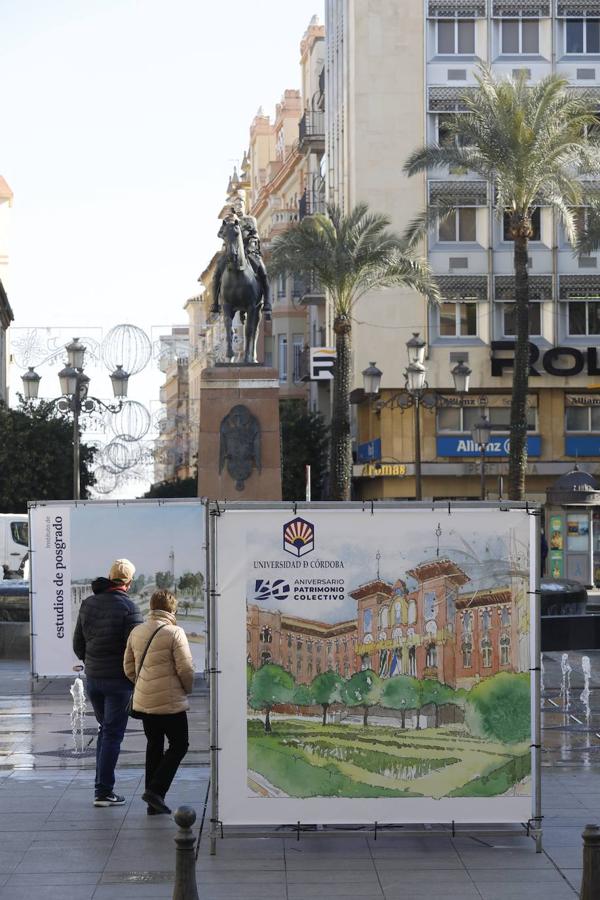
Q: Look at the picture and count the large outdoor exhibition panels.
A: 2